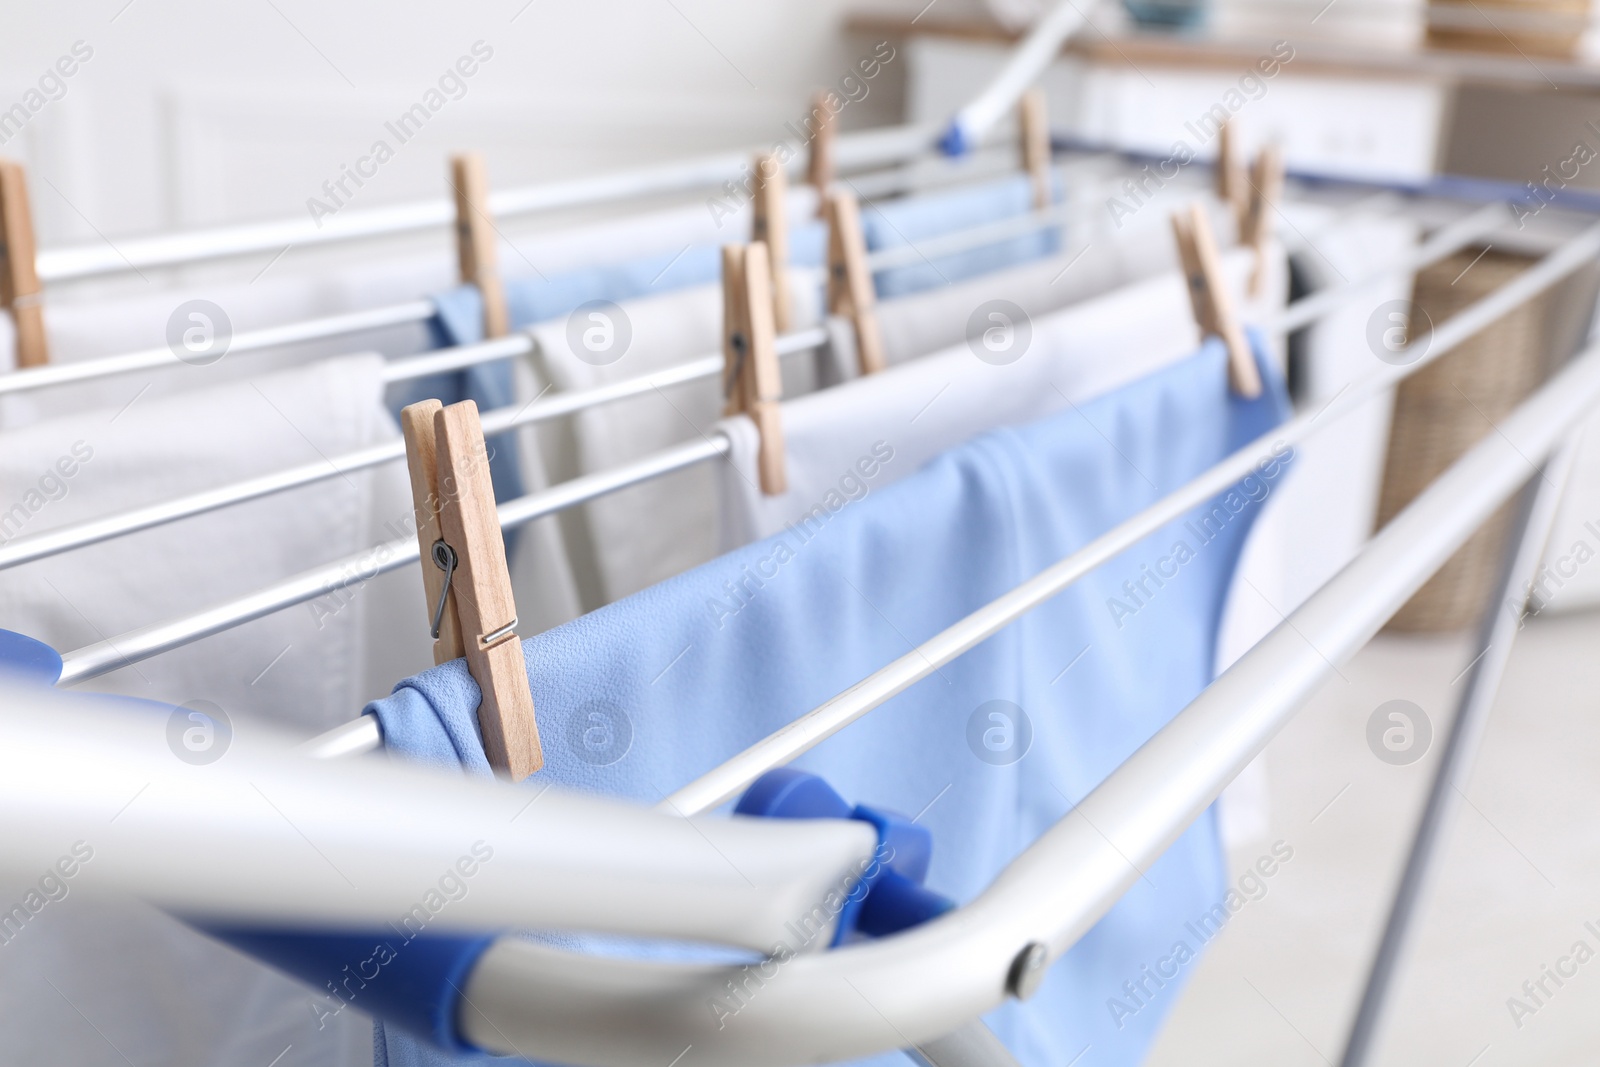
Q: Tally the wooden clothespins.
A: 11